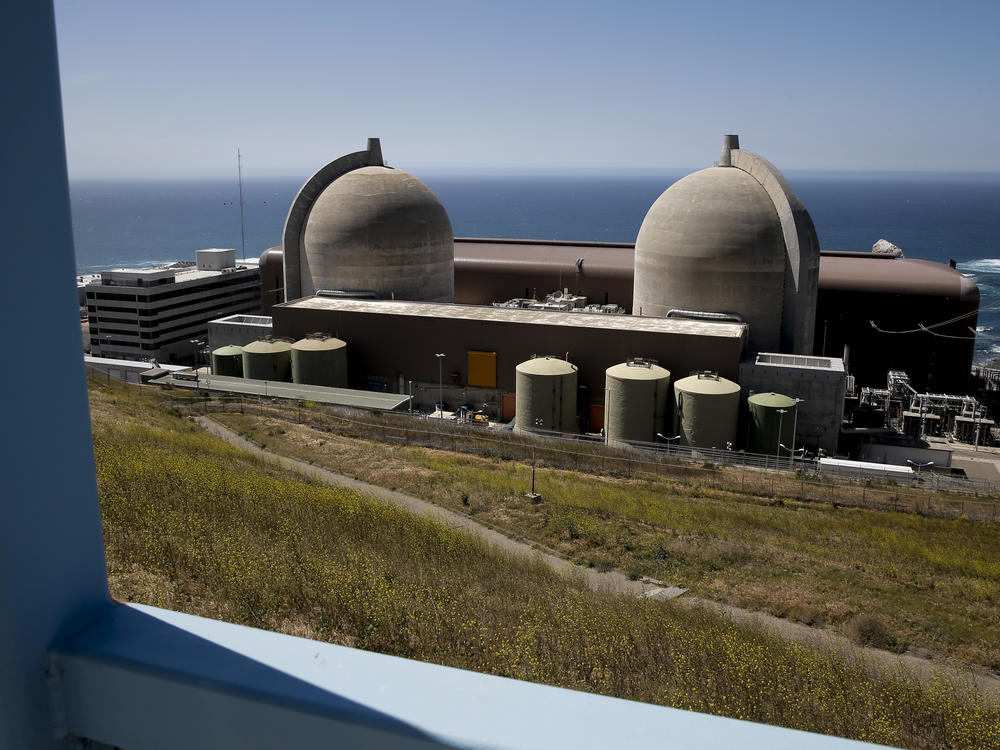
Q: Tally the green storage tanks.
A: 7